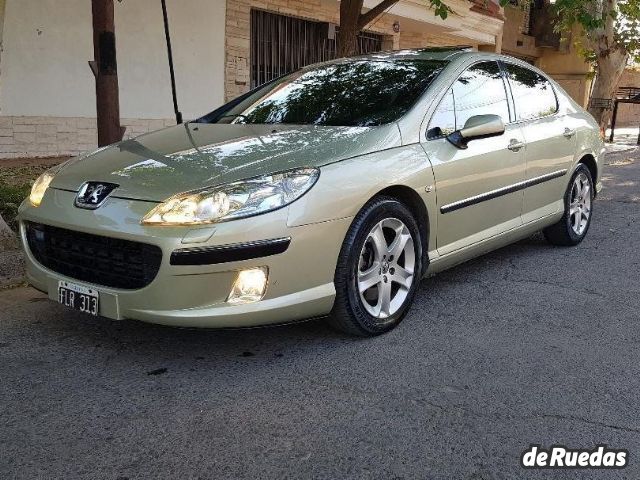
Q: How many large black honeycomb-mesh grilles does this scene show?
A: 1